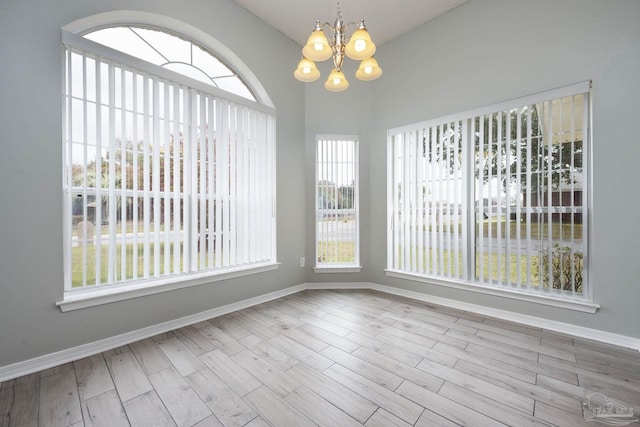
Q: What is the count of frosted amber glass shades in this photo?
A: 5